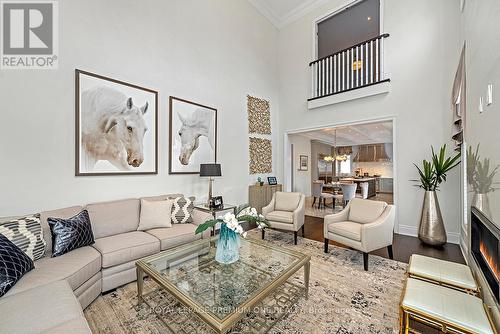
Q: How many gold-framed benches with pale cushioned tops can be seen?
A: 2